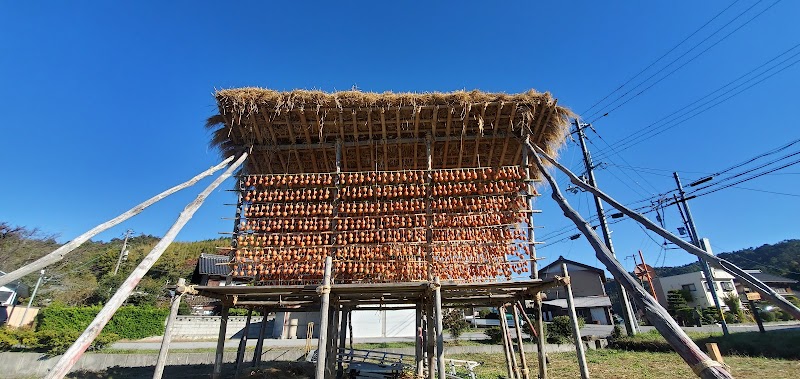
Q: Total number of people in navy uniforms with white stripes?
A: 0